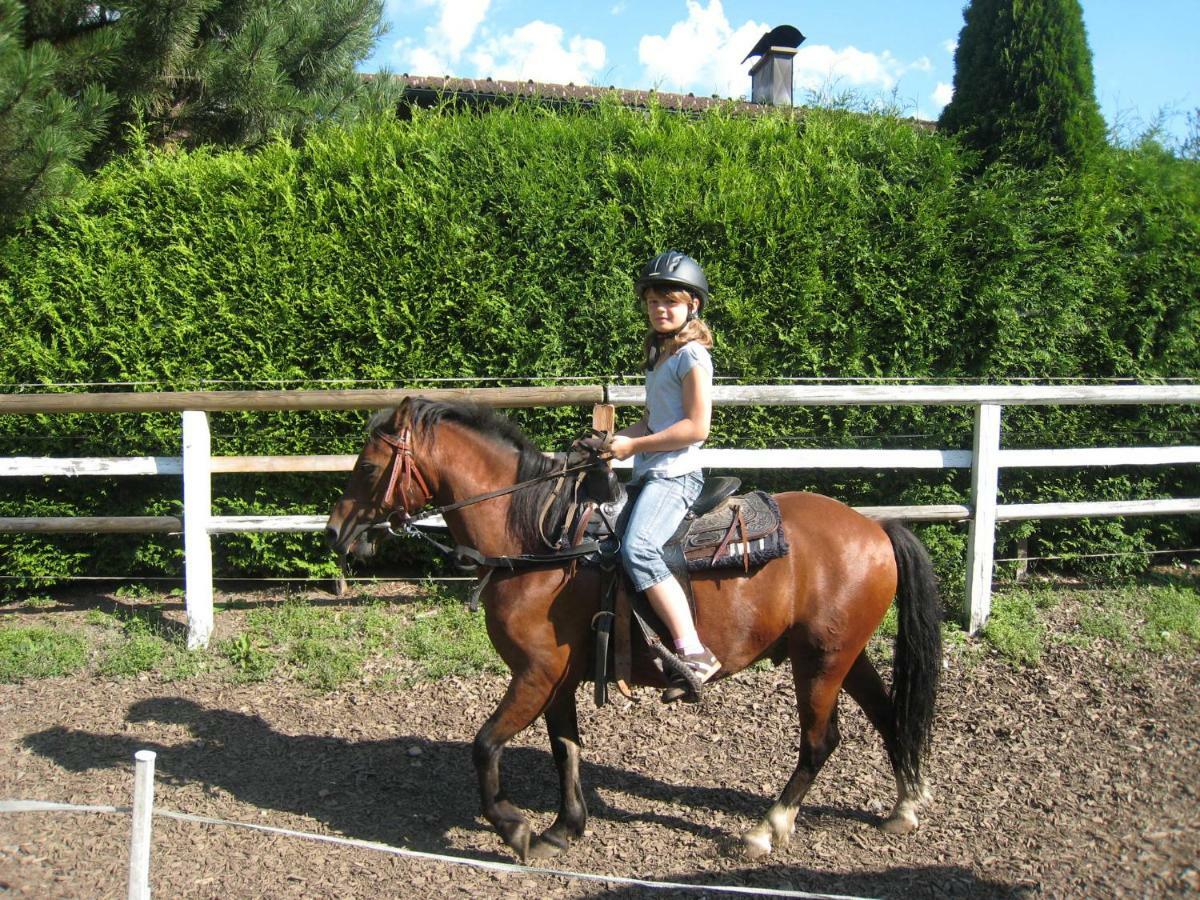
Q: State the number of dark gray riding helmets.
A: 1